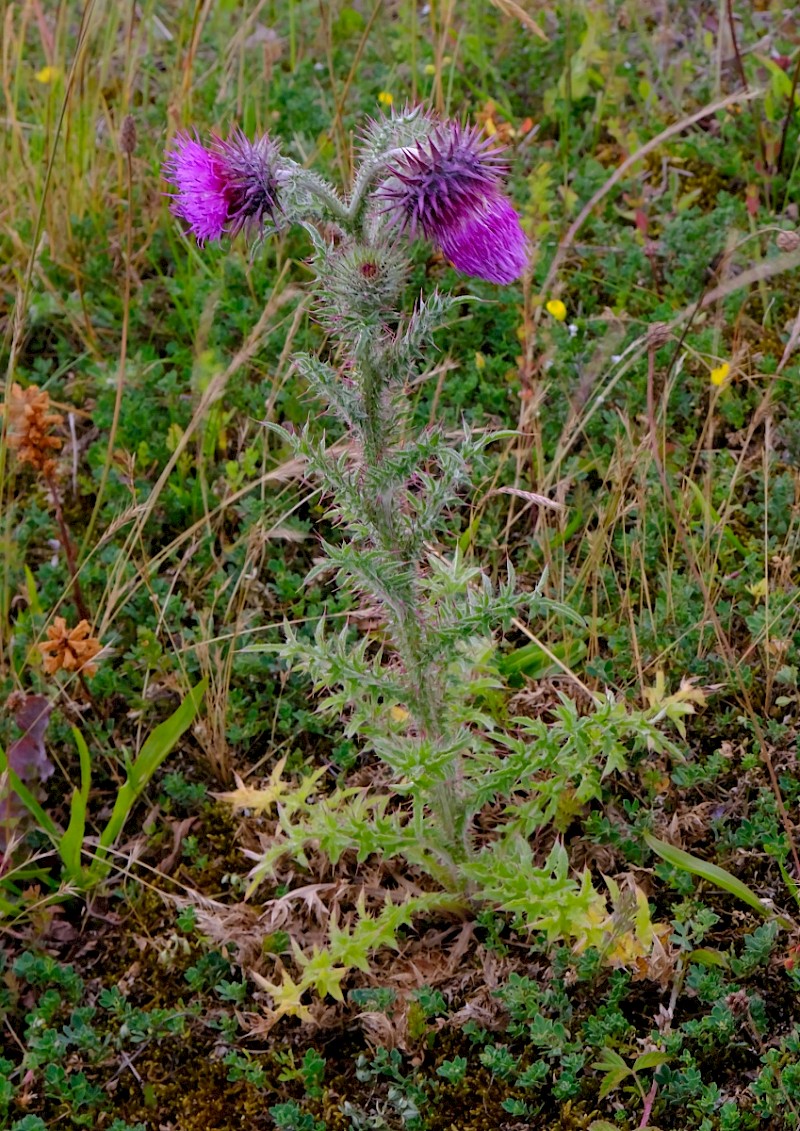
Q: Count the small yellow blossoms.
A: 4